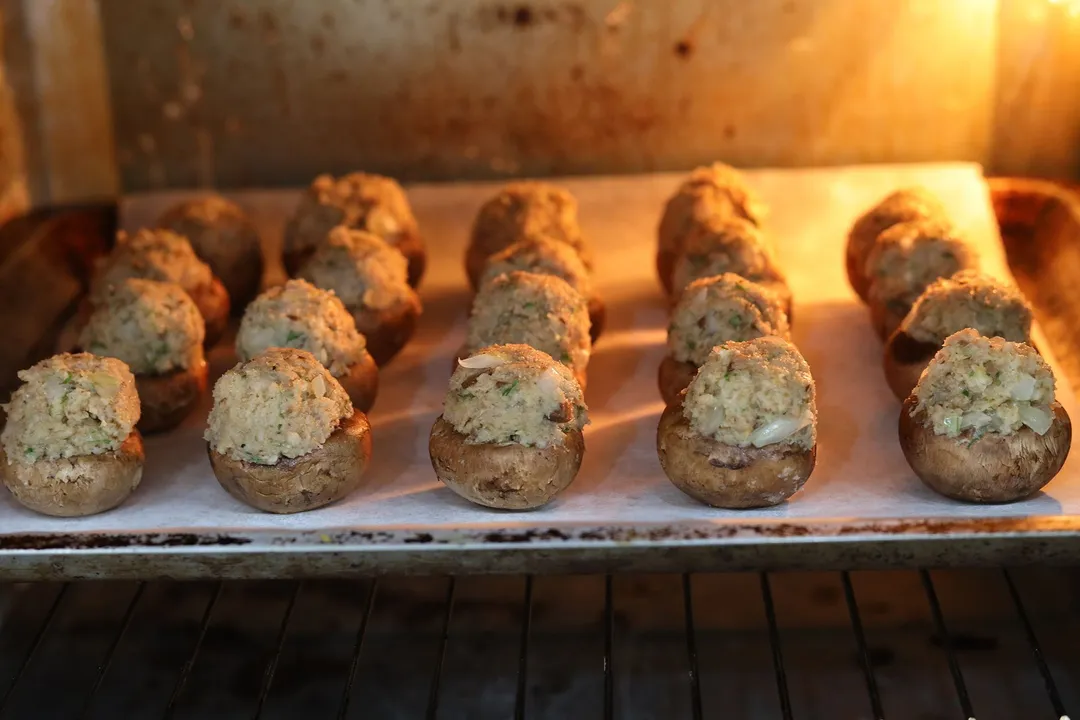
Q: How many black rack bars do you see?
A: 13